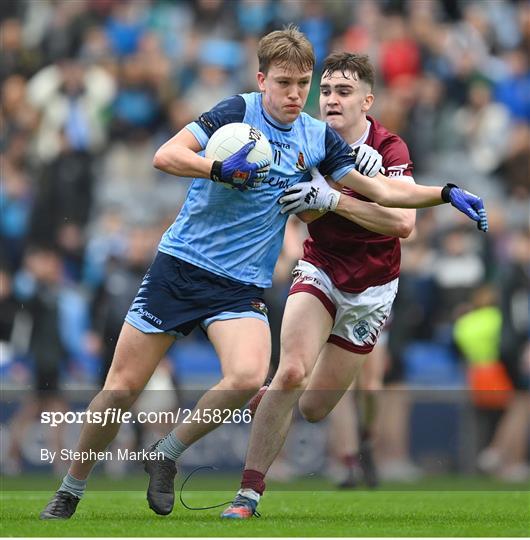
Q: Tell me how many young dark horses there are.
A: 0